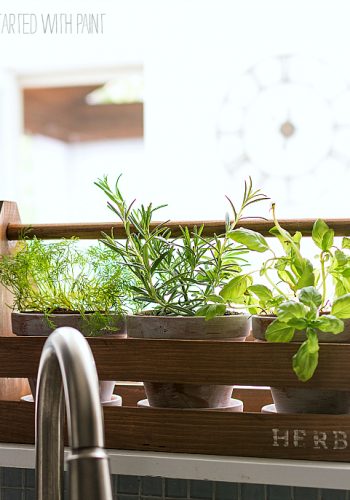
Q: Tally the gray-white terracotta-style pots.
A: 3